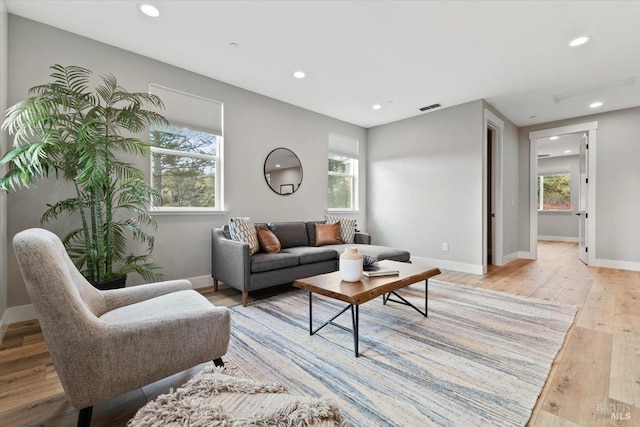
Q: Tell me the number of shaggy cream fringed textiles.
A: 1